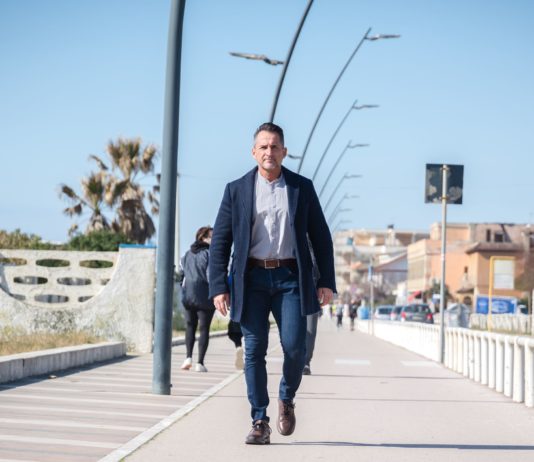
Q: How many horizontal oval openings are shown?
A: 9